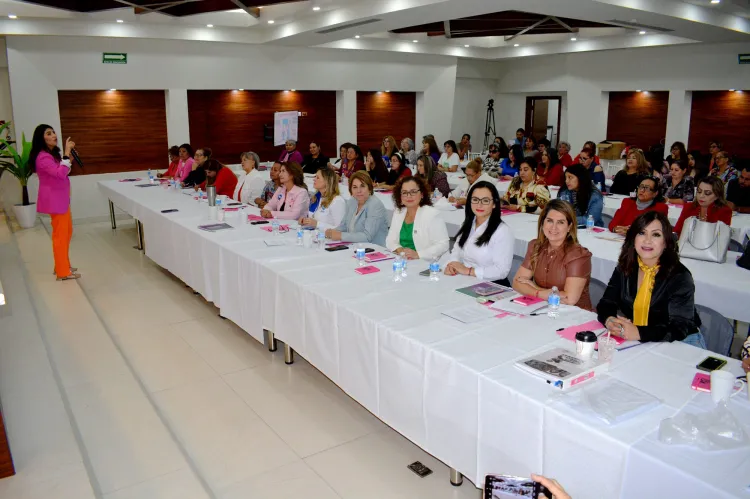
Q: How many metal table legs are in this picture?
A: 5